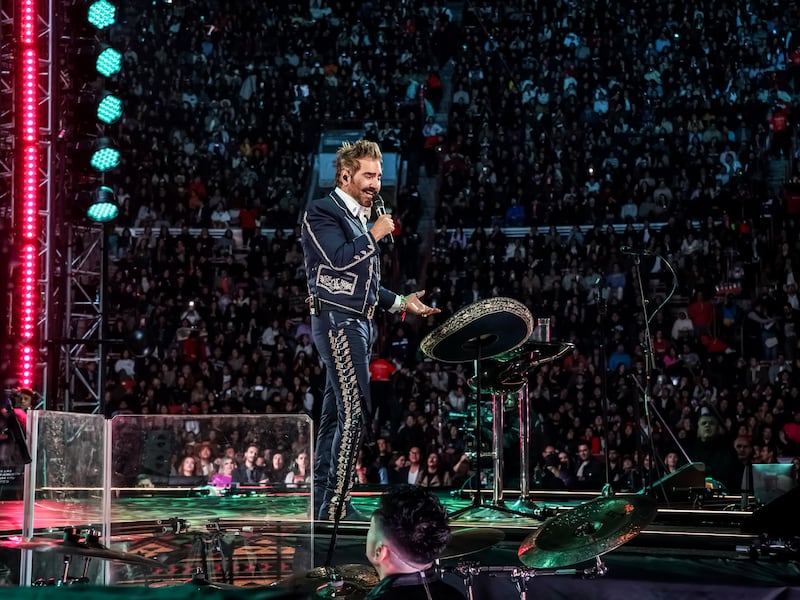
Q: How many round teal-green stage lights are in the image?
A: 5